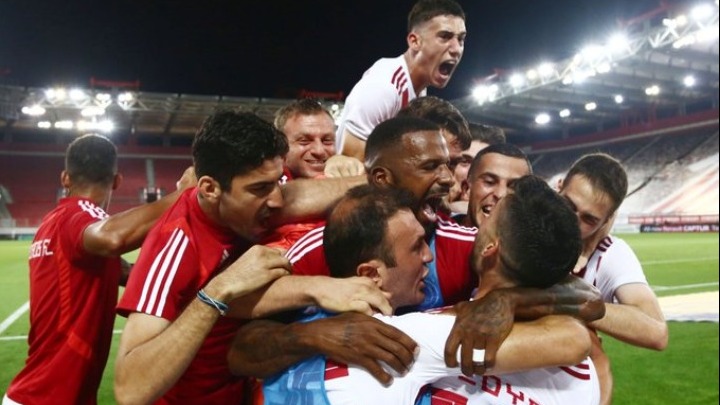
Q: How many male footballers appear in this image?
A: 11